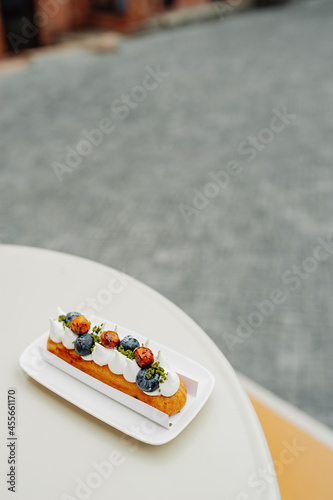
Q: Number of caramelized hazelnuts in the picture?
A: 3